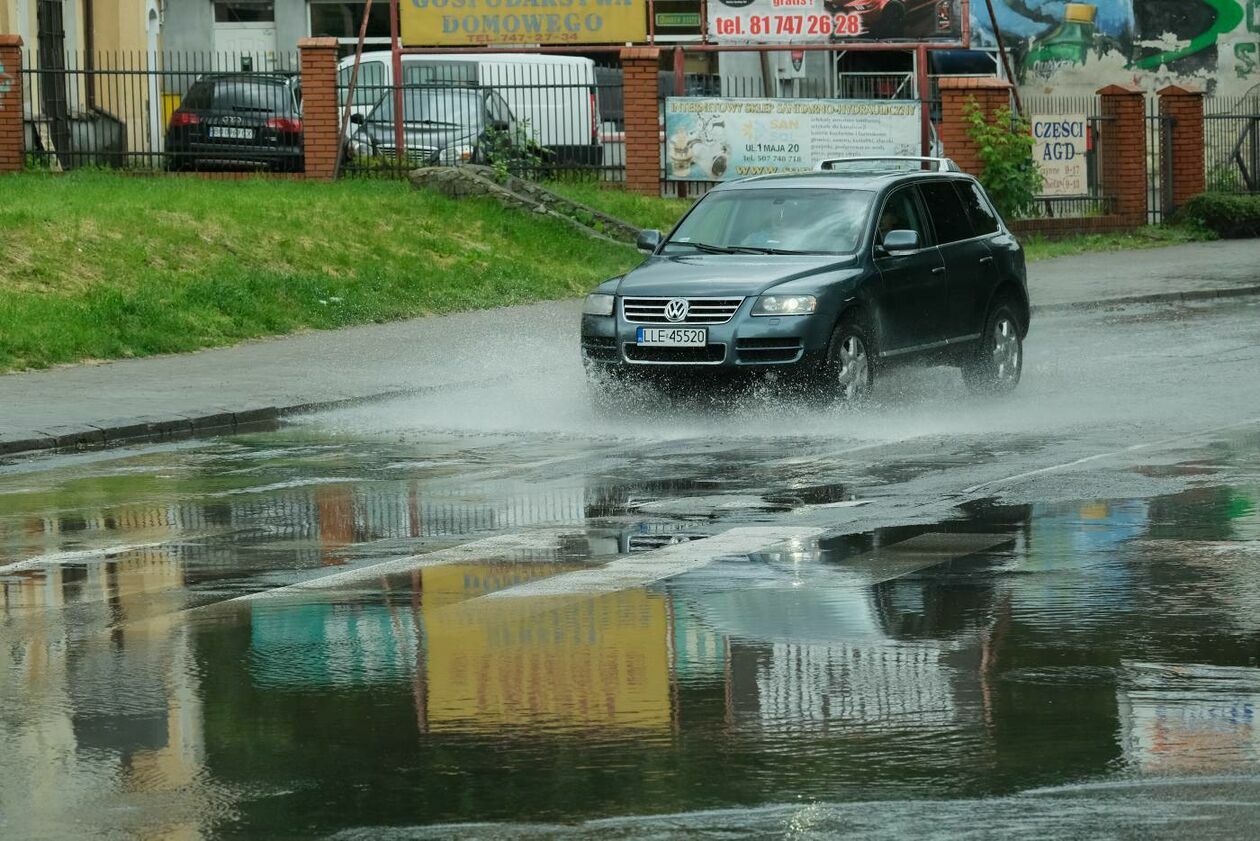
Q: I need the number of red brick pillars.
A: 6